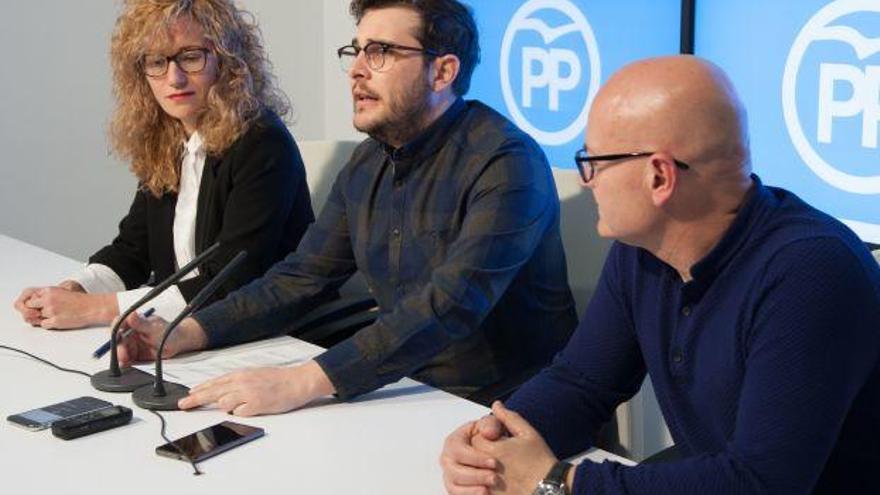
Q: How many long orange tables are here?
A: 0